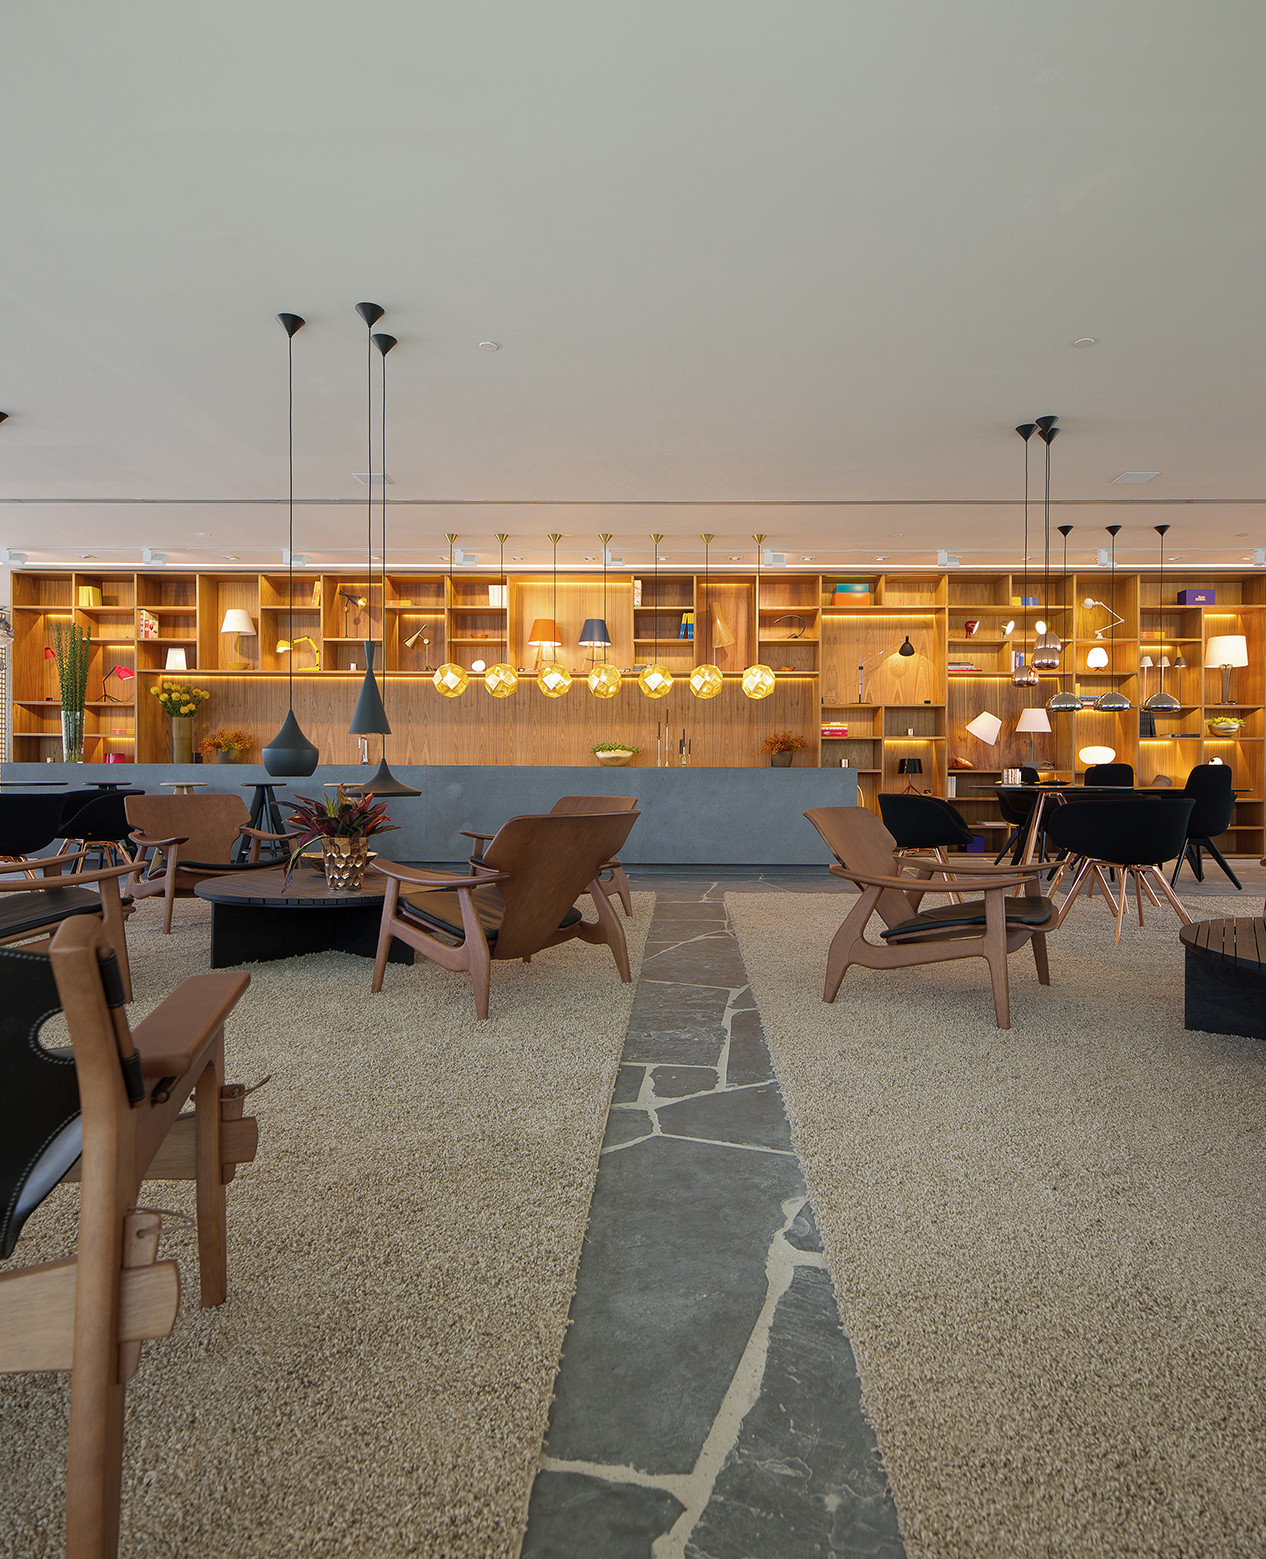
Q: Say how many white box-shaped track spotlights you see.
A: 9